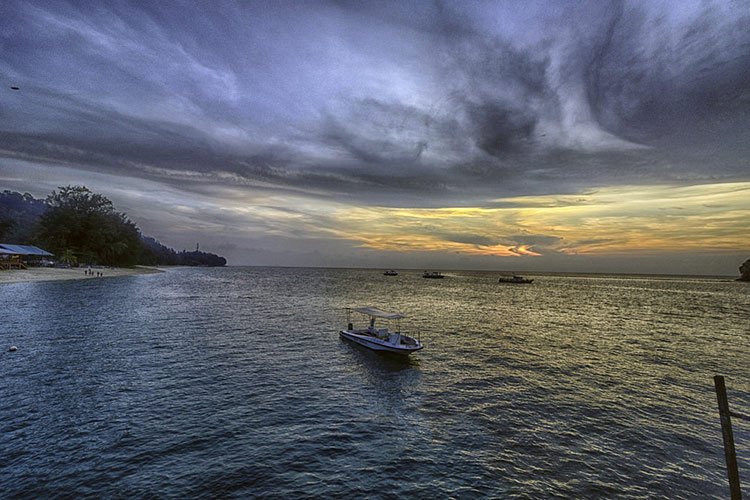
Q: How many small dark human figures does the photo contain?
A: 5